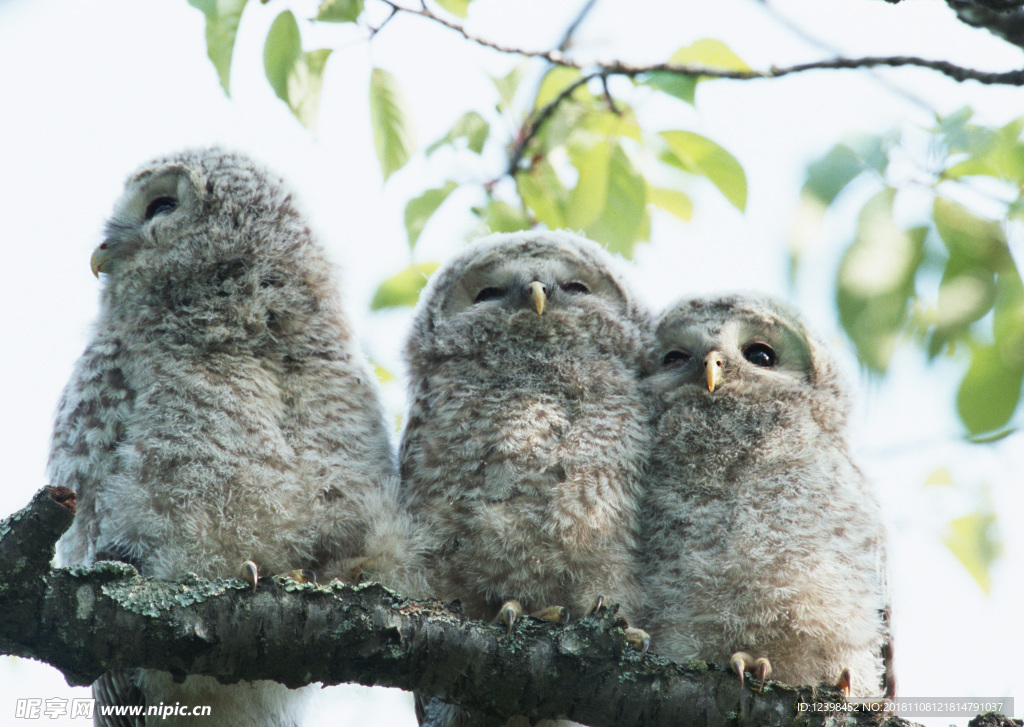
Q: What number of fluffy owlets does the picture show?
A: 3